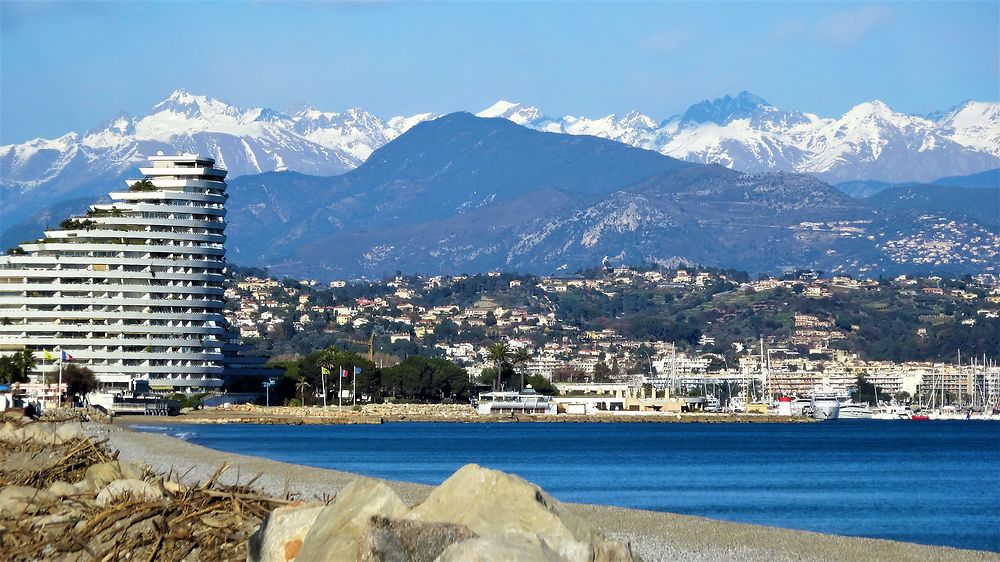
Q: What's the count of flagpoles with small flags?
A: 5